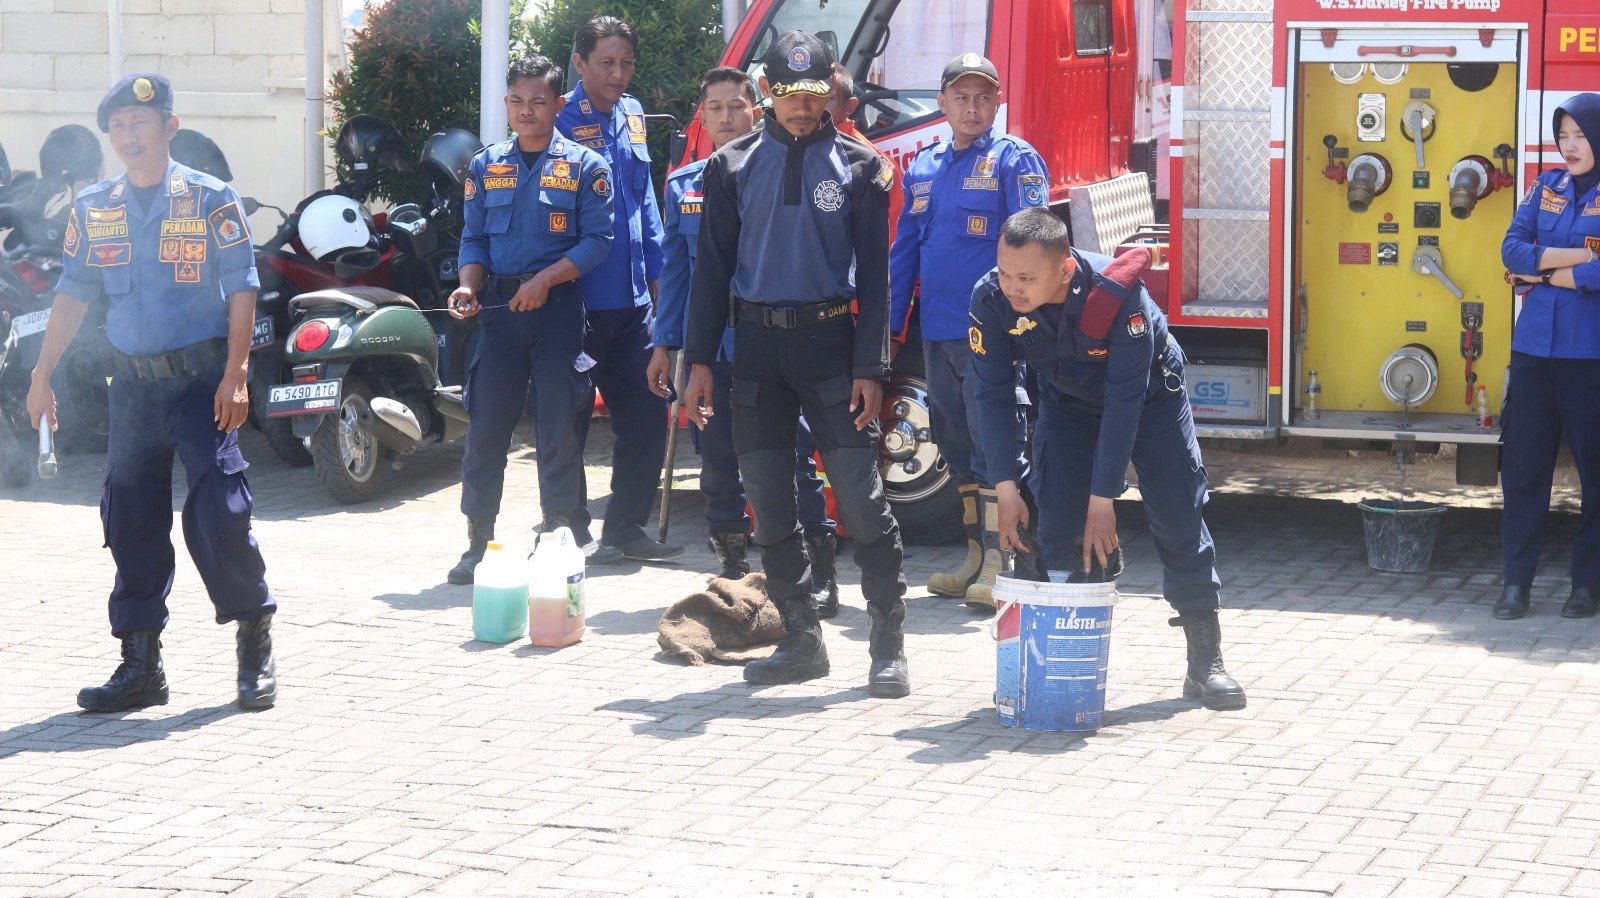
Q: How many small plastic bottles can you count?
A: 2